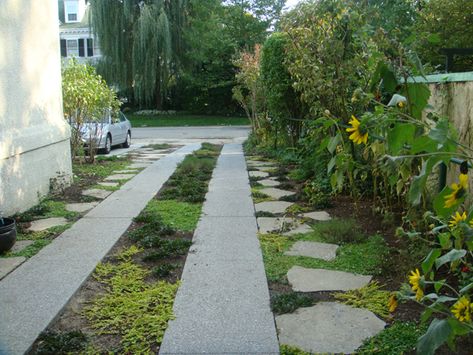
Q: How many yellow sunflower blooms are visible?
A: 6